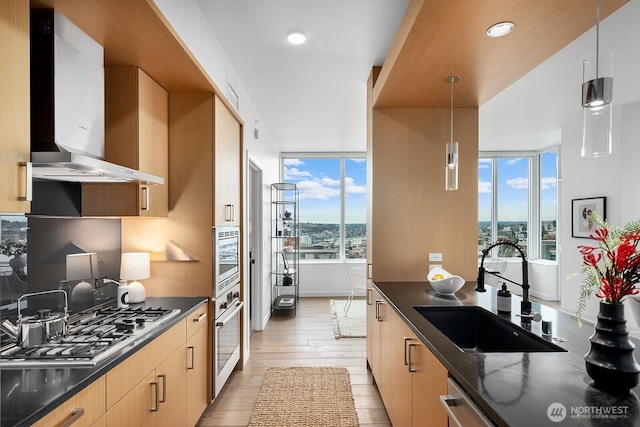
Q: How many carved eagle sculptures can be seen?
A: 0